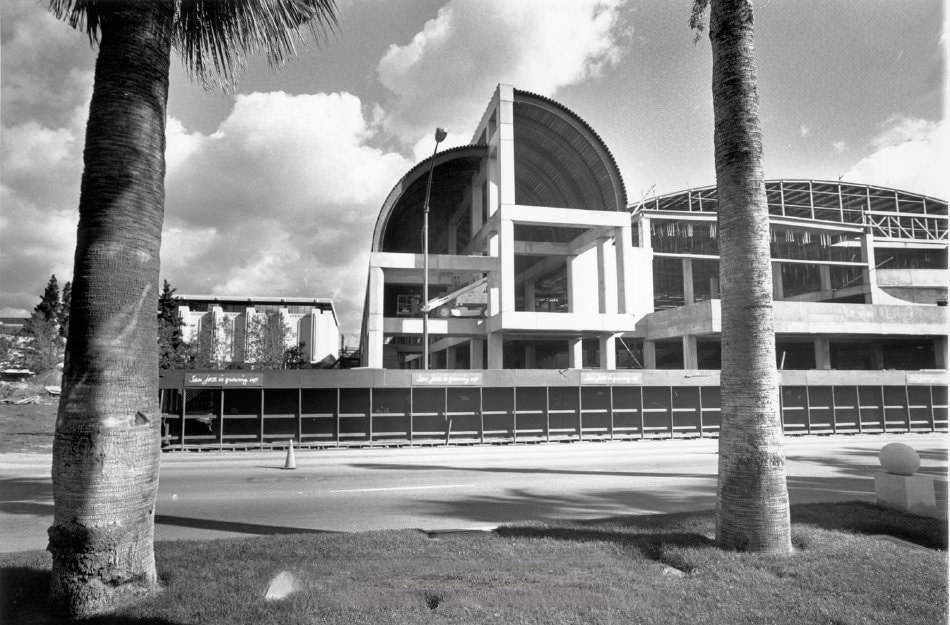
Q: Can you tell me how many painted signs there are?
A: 4